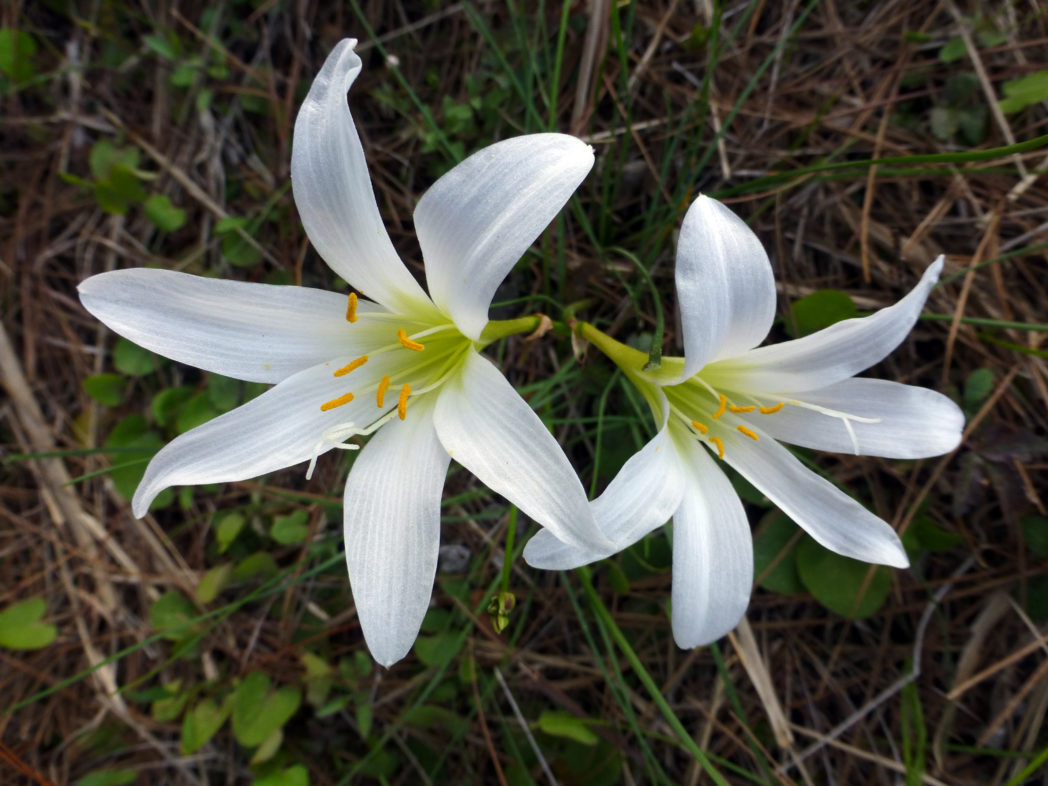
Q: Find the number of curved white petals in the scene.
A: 12